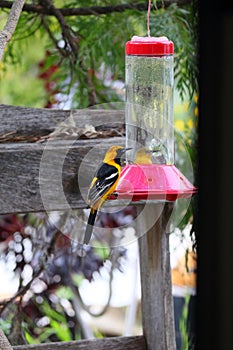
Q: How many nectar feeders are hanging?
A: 1